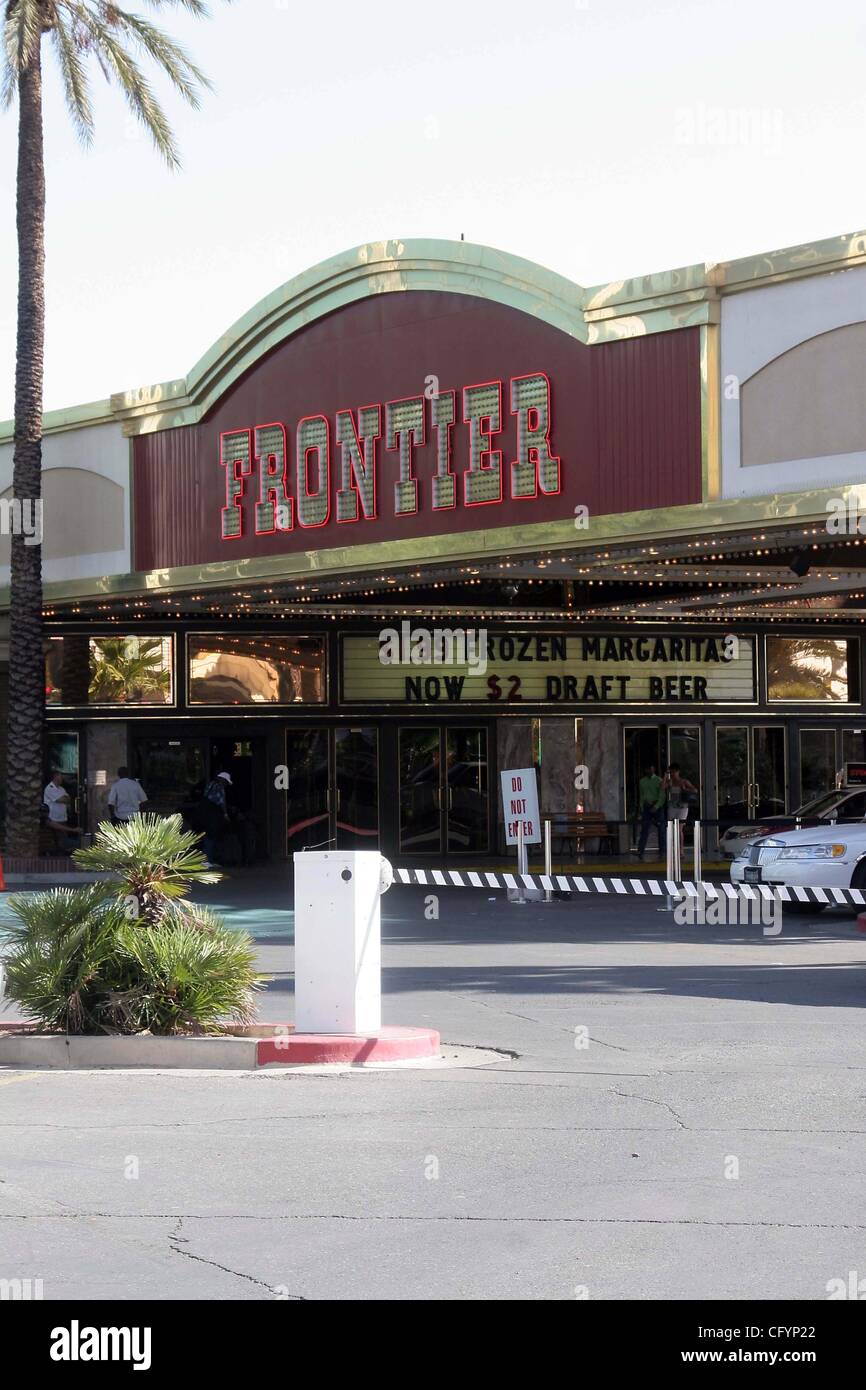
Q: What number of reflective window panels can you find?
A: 3